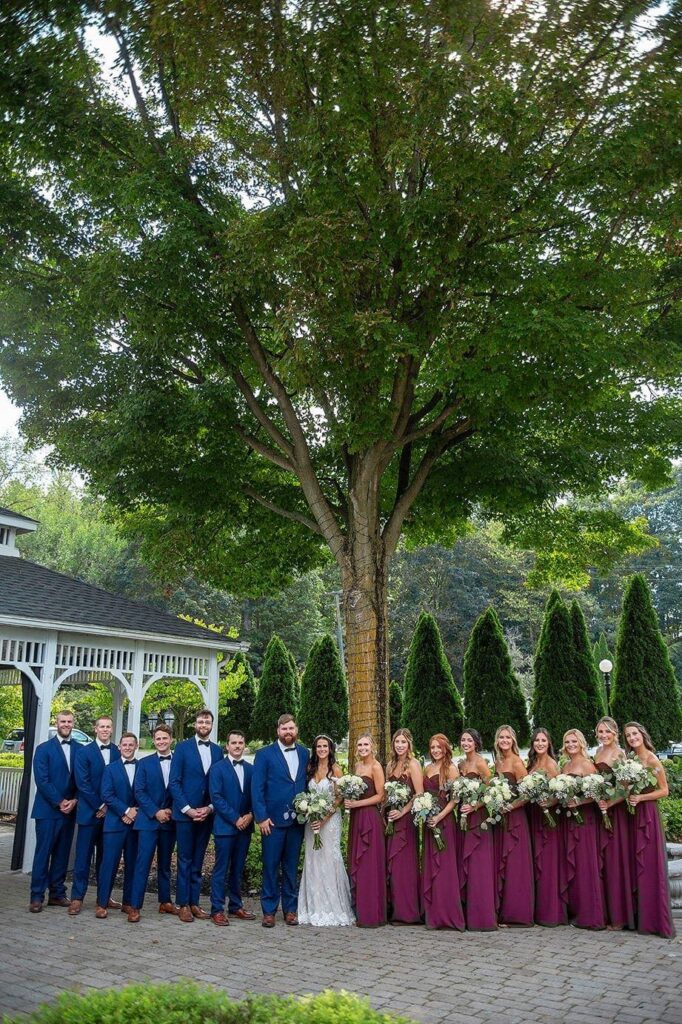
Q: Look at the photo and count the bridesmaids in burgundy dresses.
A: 9